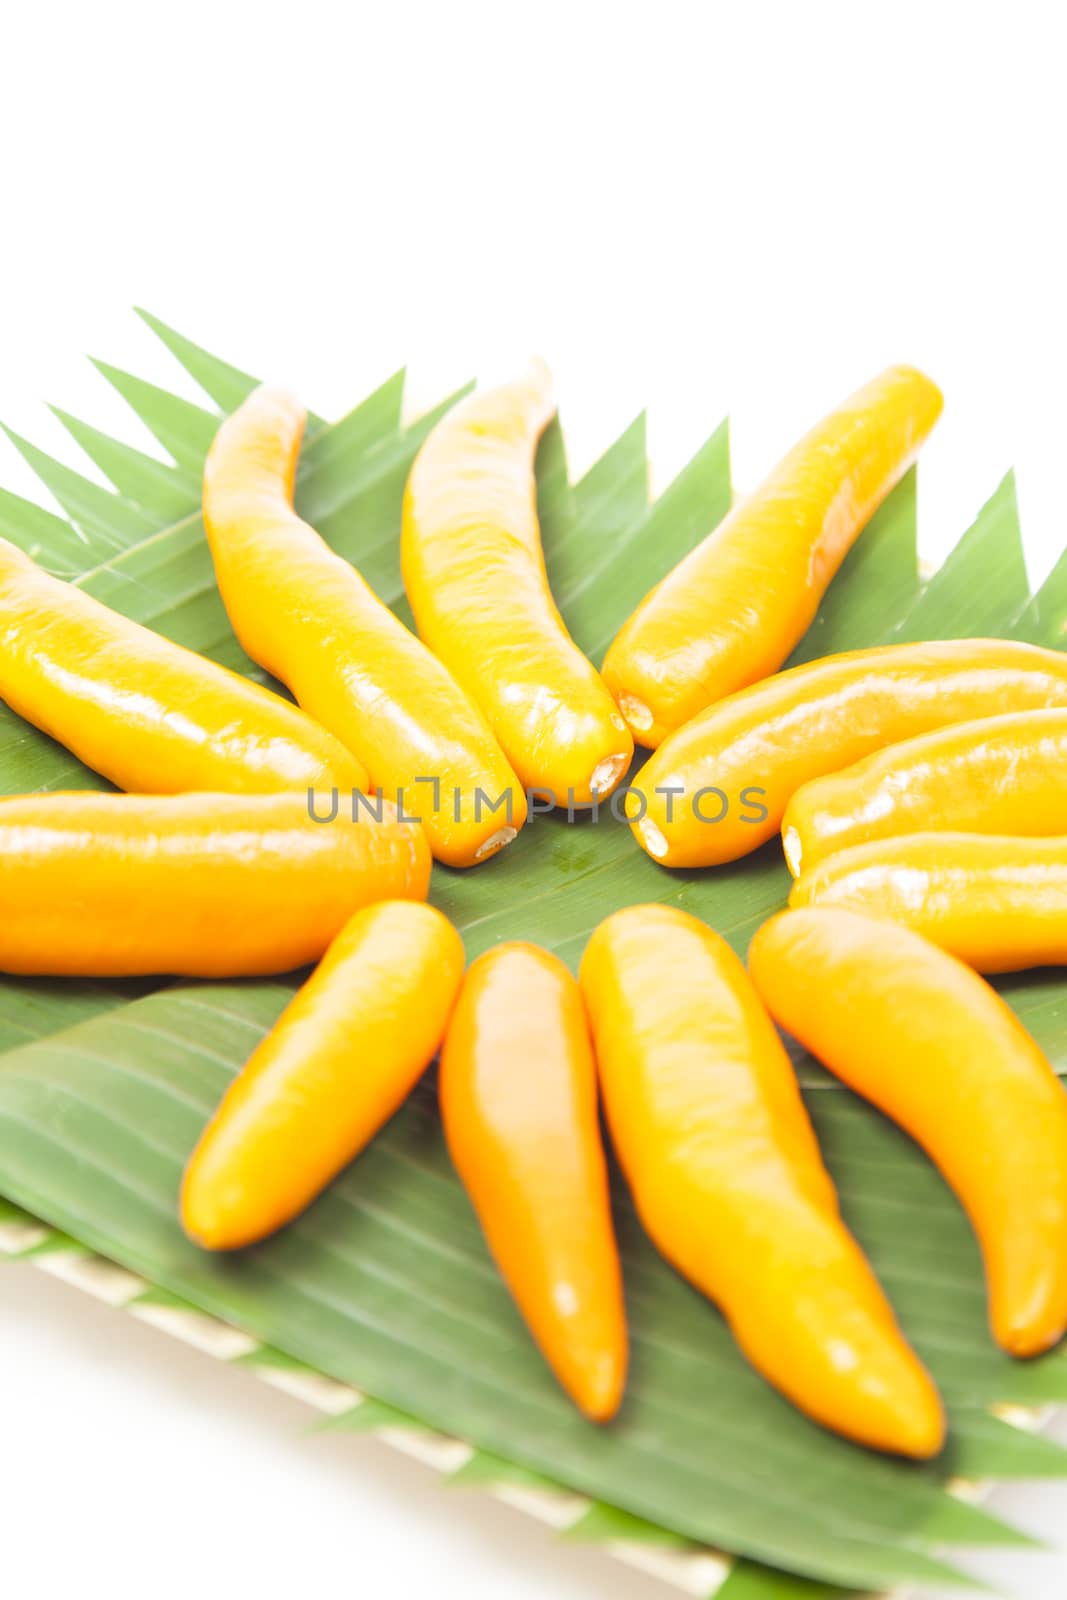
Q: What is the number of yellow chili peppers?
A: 12